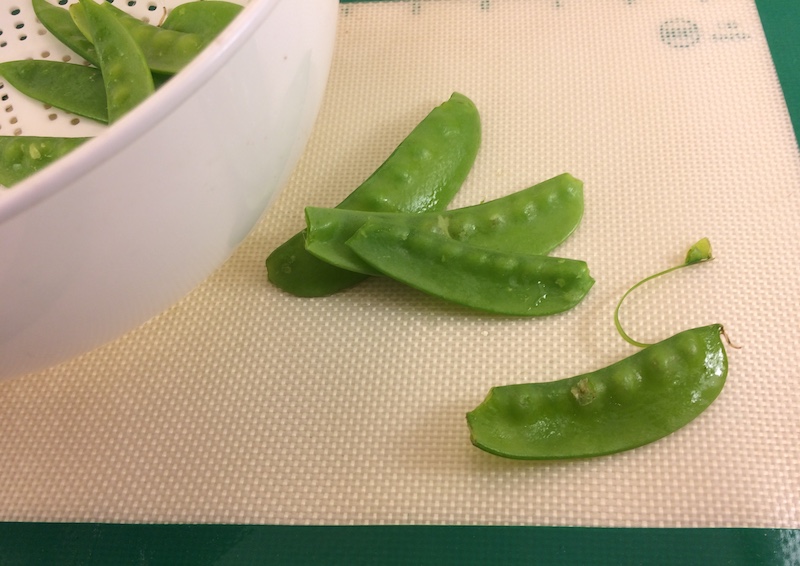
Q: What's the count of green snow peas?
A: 10